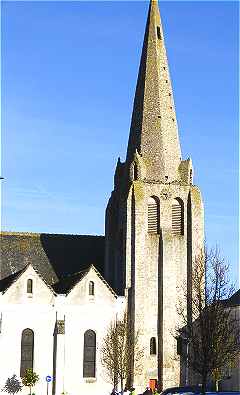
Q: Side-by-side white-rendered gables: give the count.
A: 2